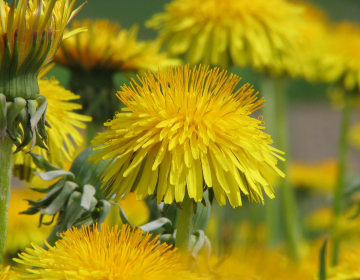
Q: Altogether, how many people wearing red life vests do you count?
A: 0